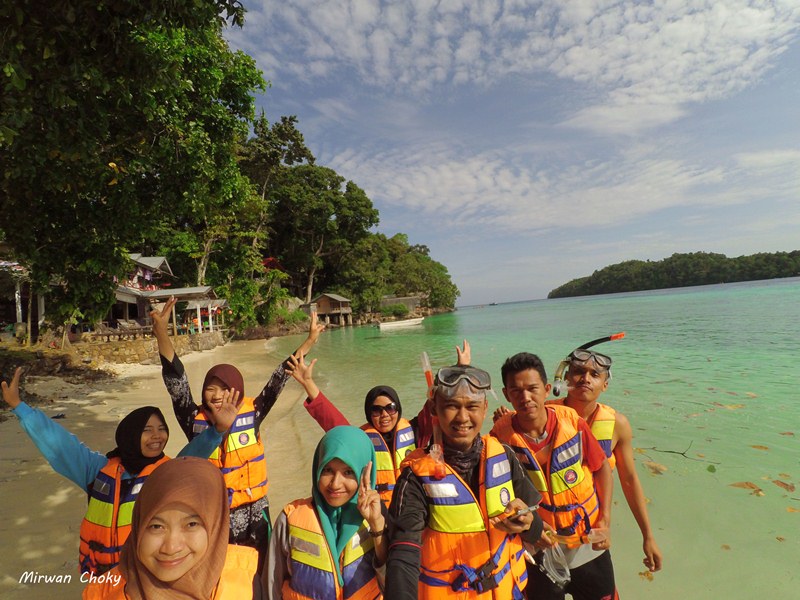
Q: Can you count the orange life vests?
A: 8